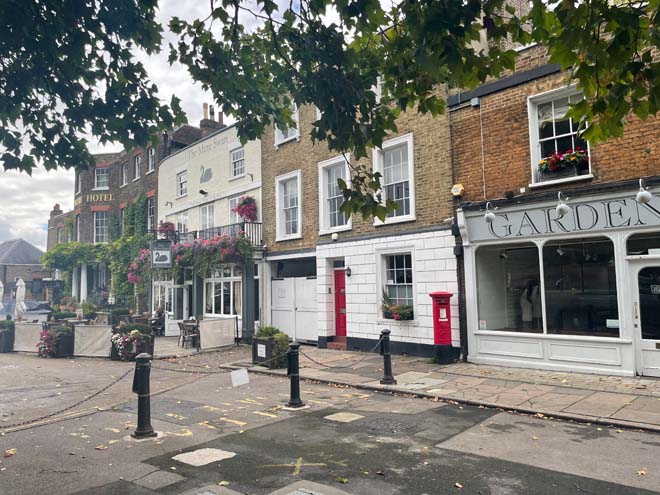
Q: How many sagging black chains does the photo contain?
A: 3